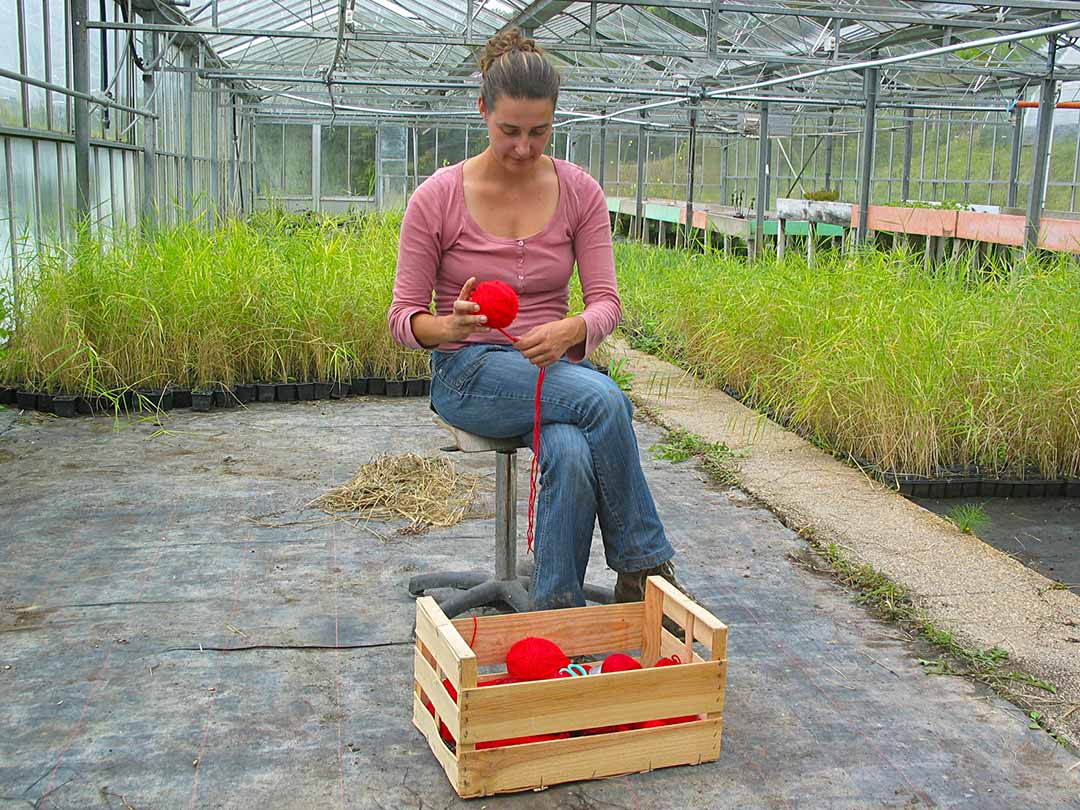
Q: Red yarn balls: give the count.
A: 4